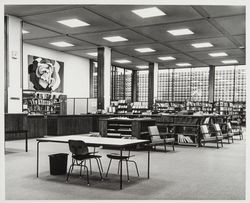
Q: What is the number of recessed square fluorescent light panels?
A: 15